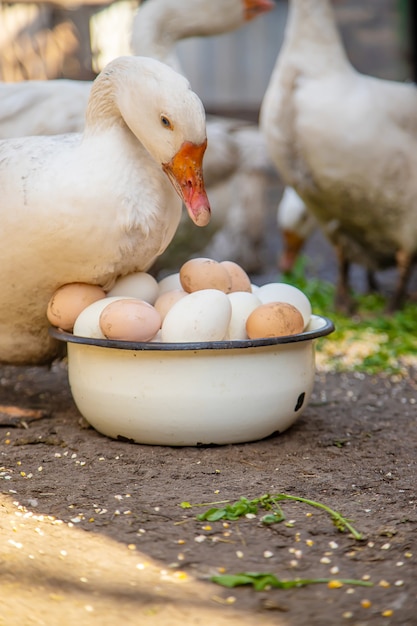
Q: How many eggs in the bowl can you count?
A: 13